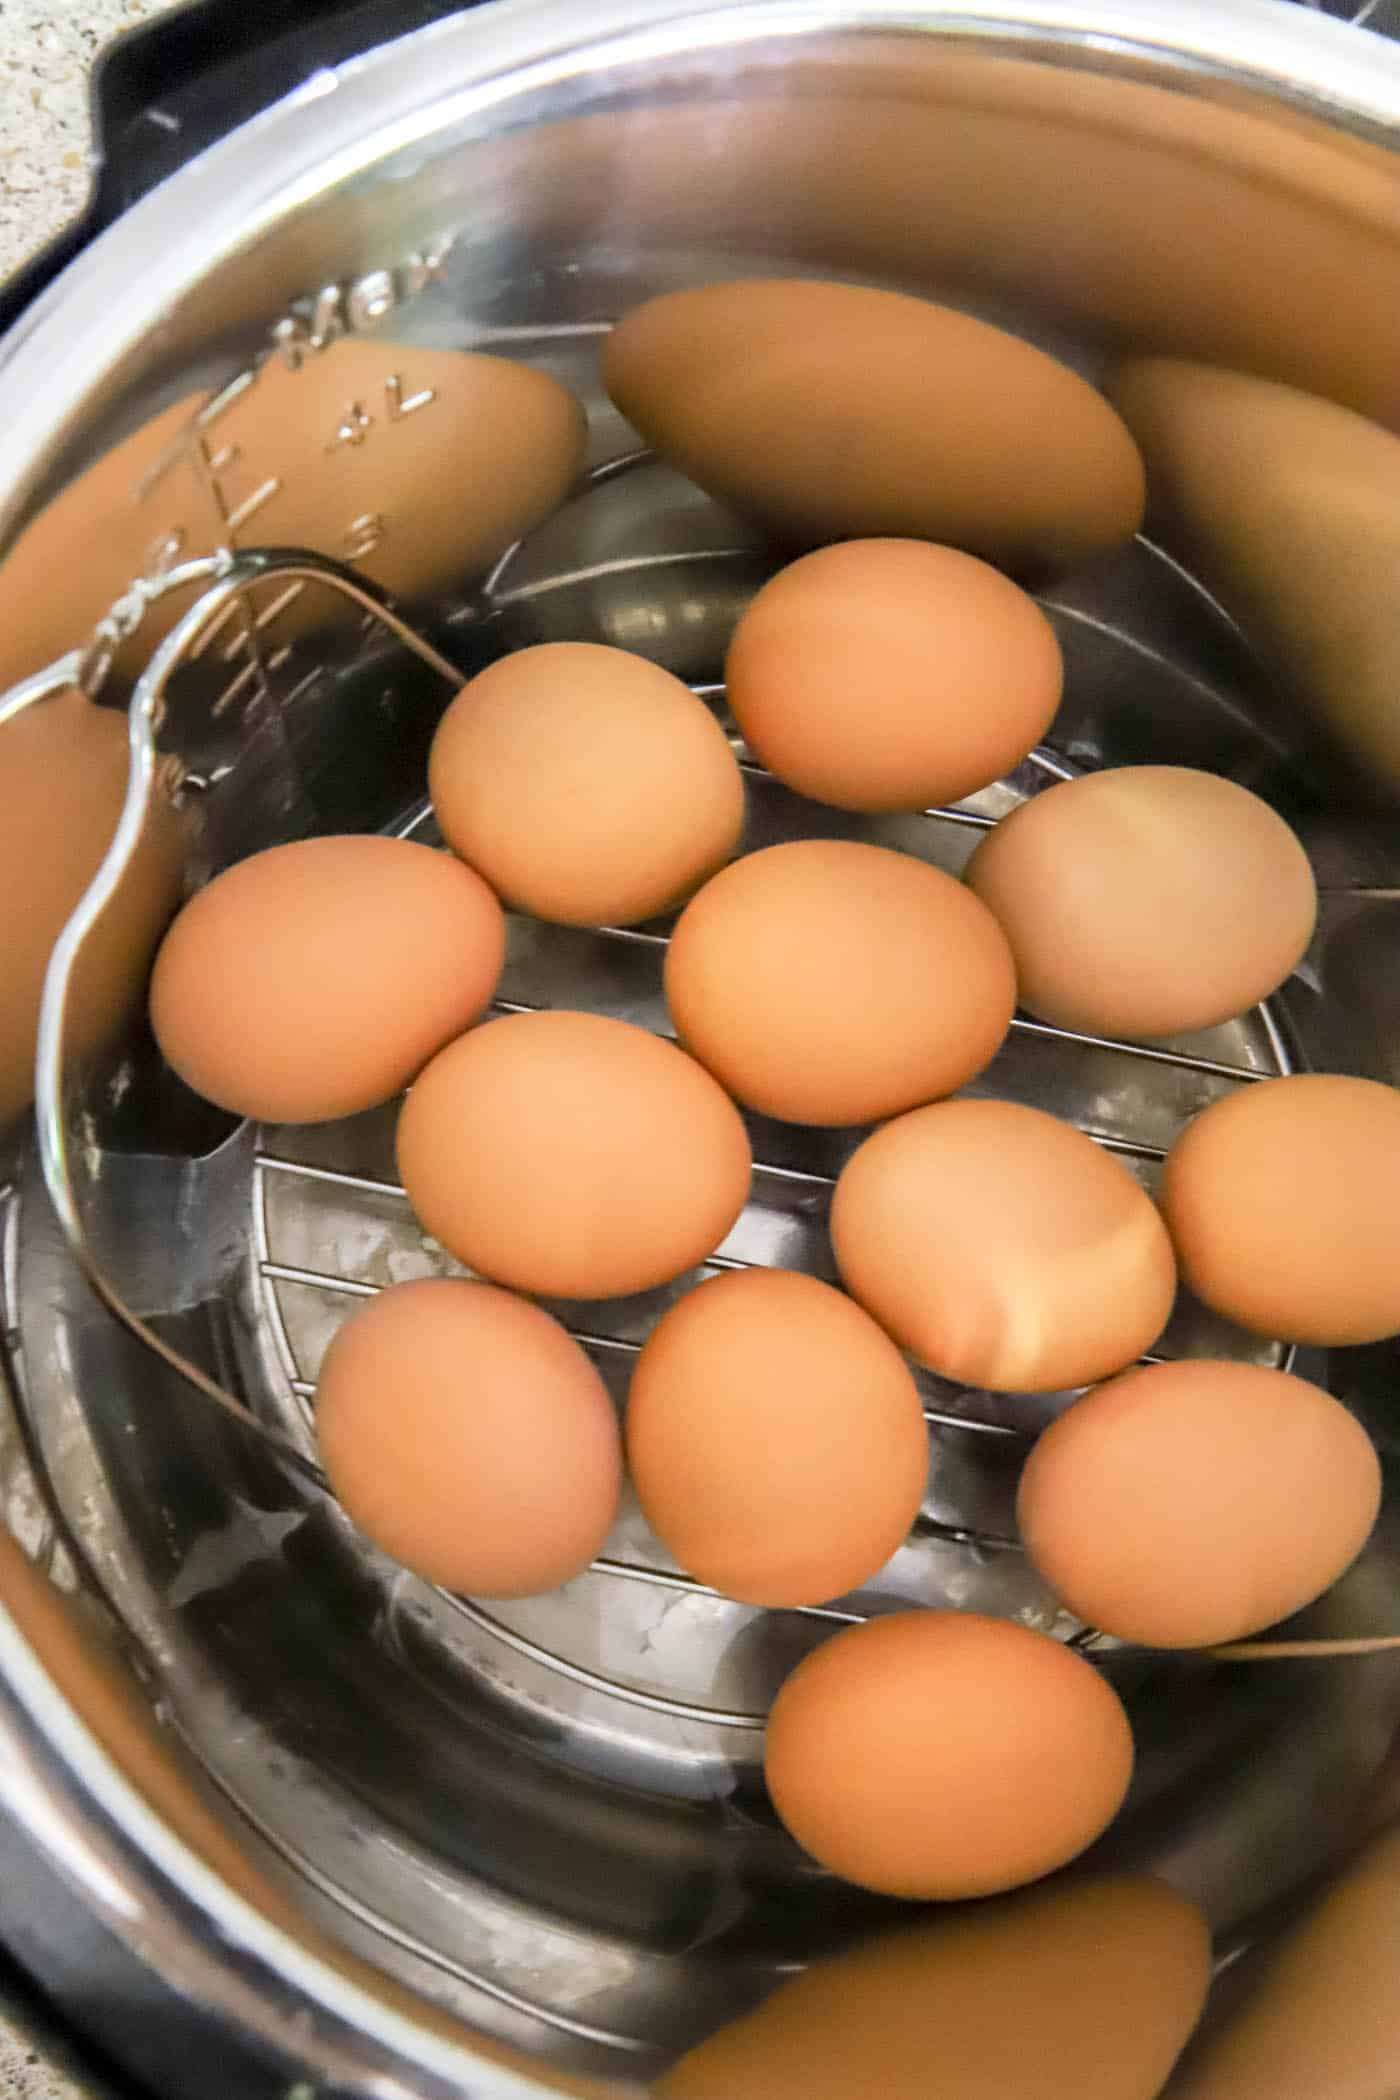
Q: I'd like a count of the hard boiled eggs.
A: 12